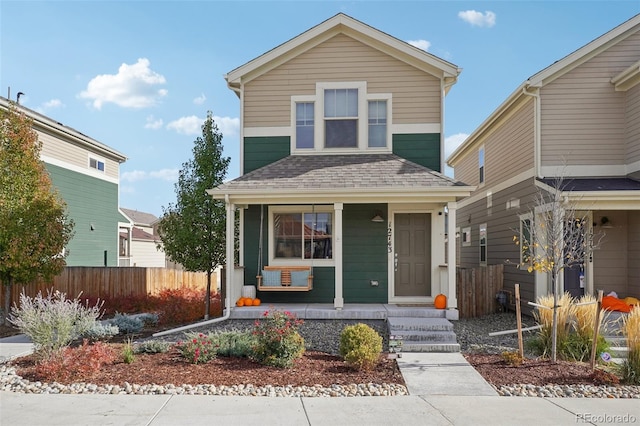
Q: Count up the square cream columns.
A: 3